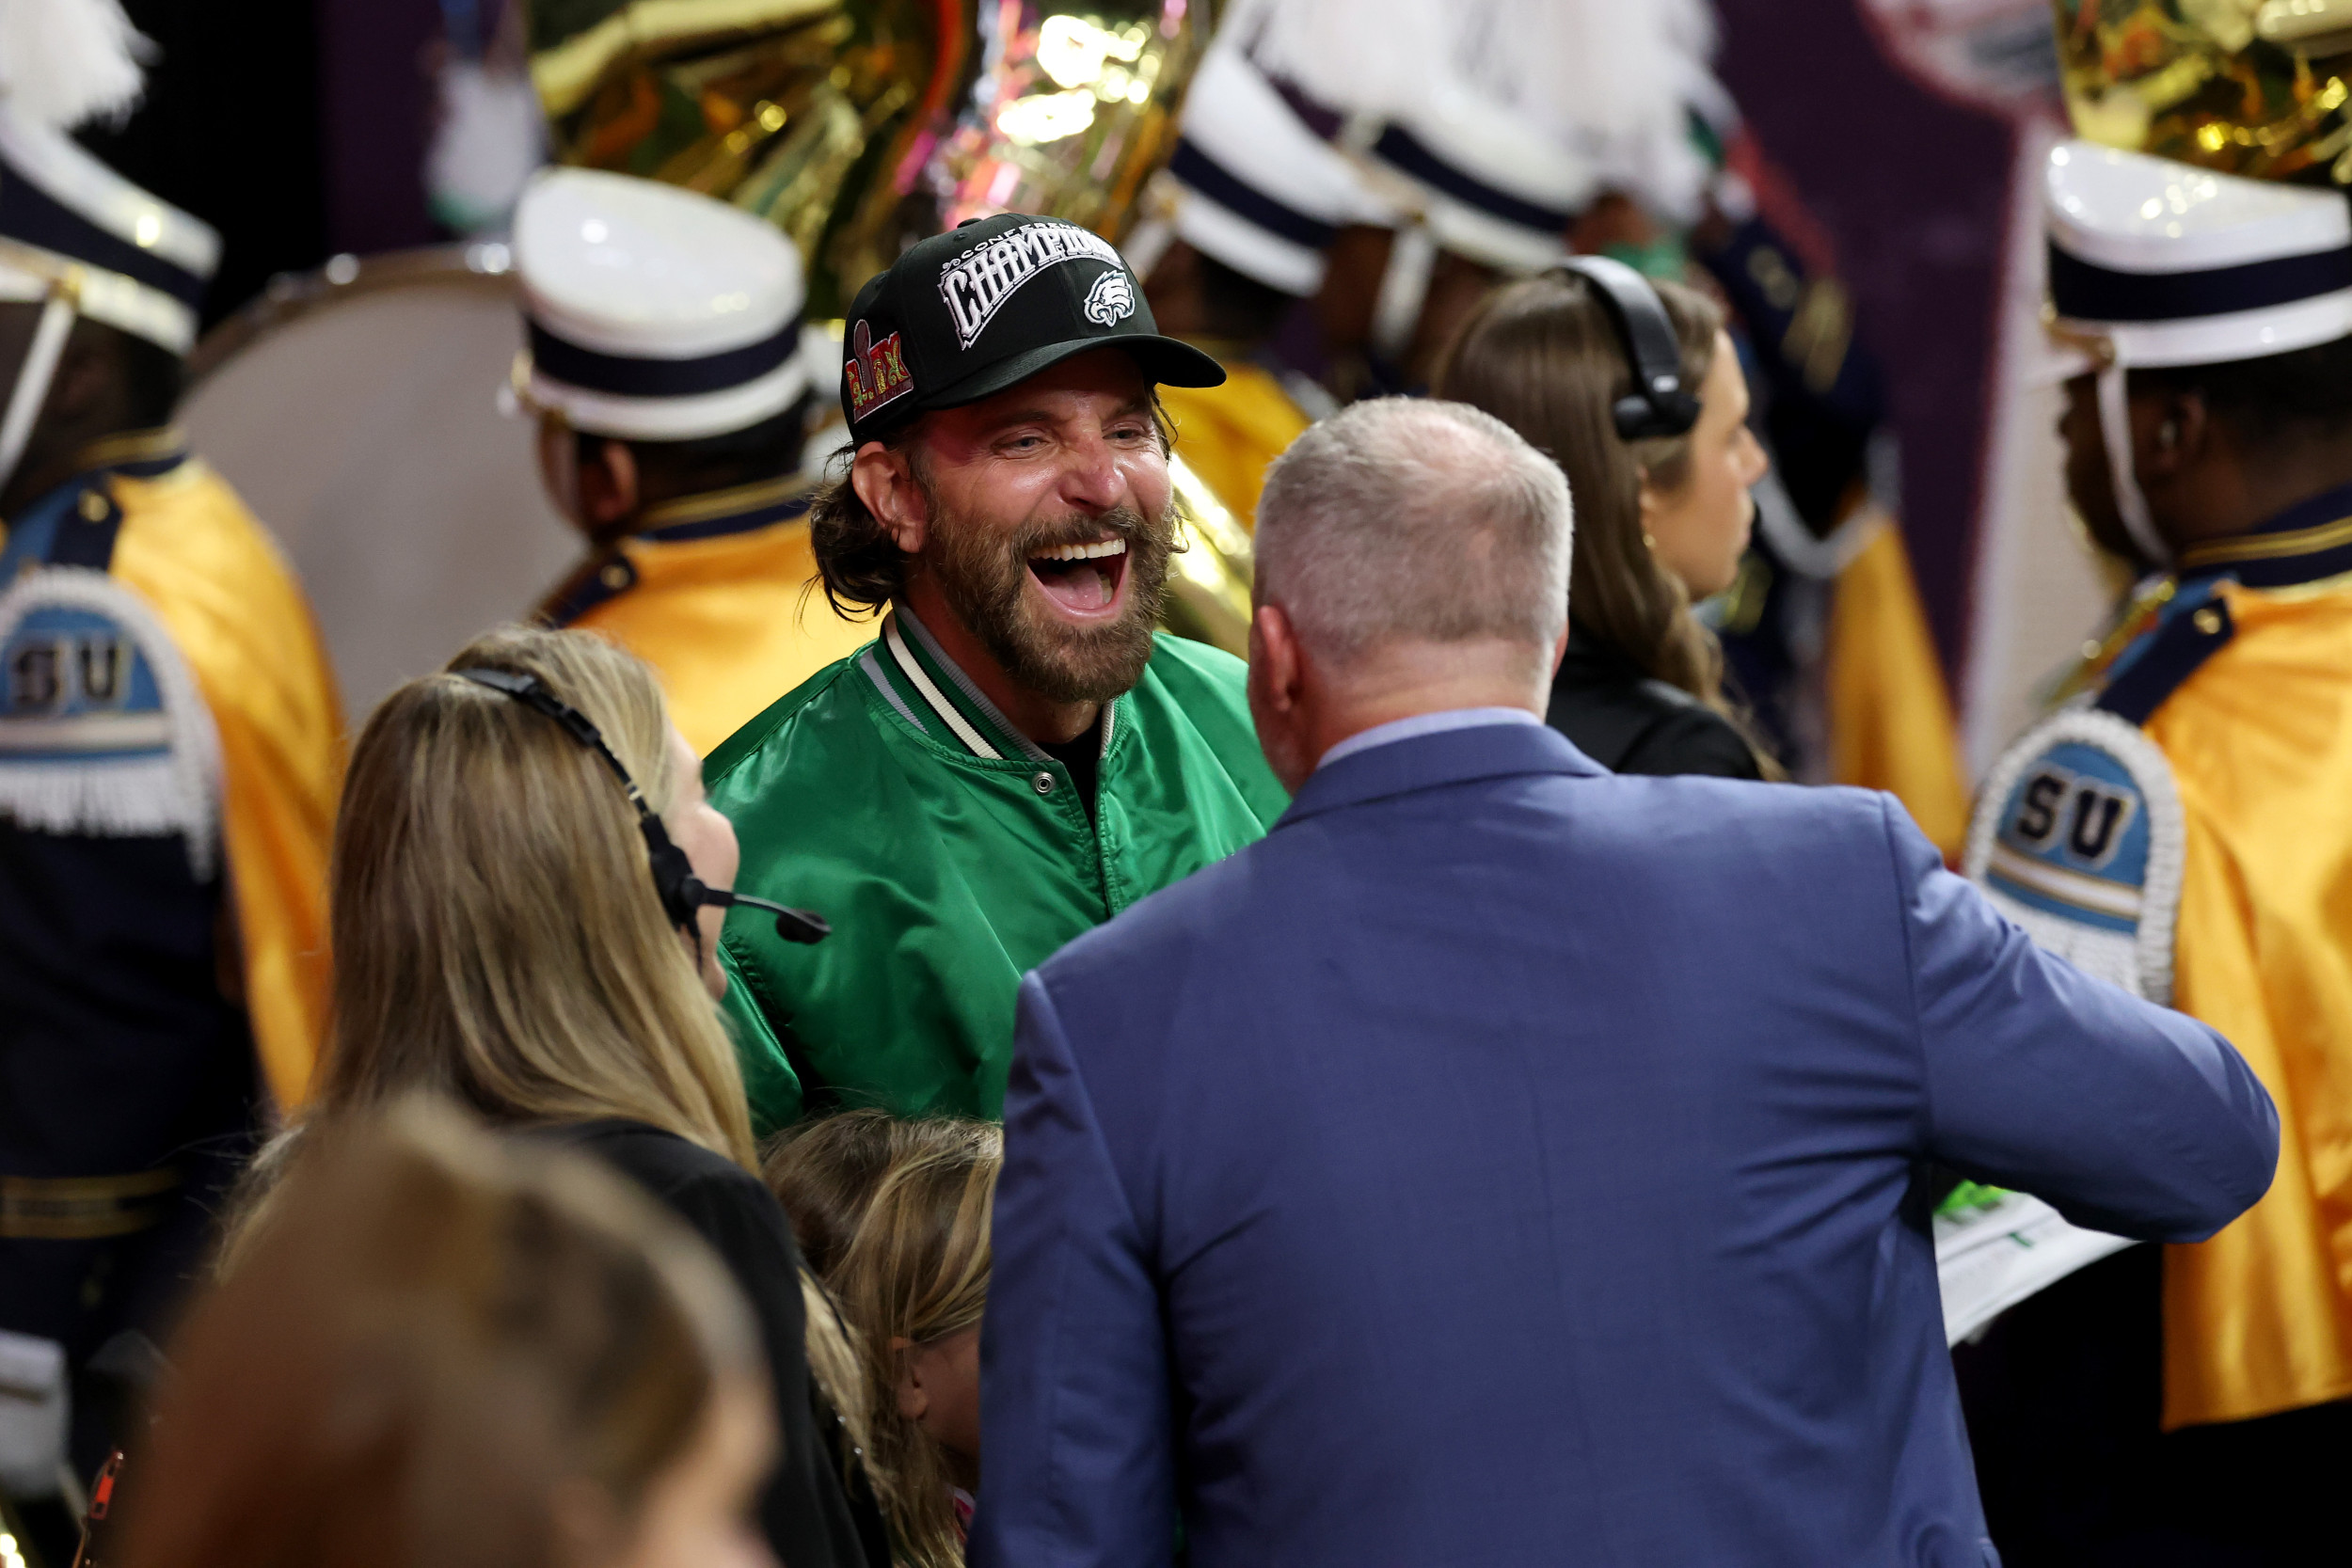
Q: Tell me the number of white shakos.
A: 5